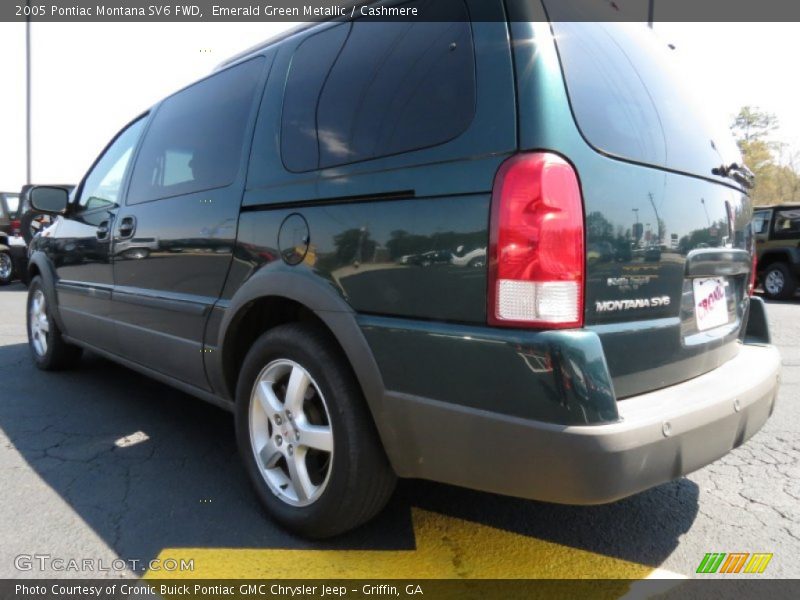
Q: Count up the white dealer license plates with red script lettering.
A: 1